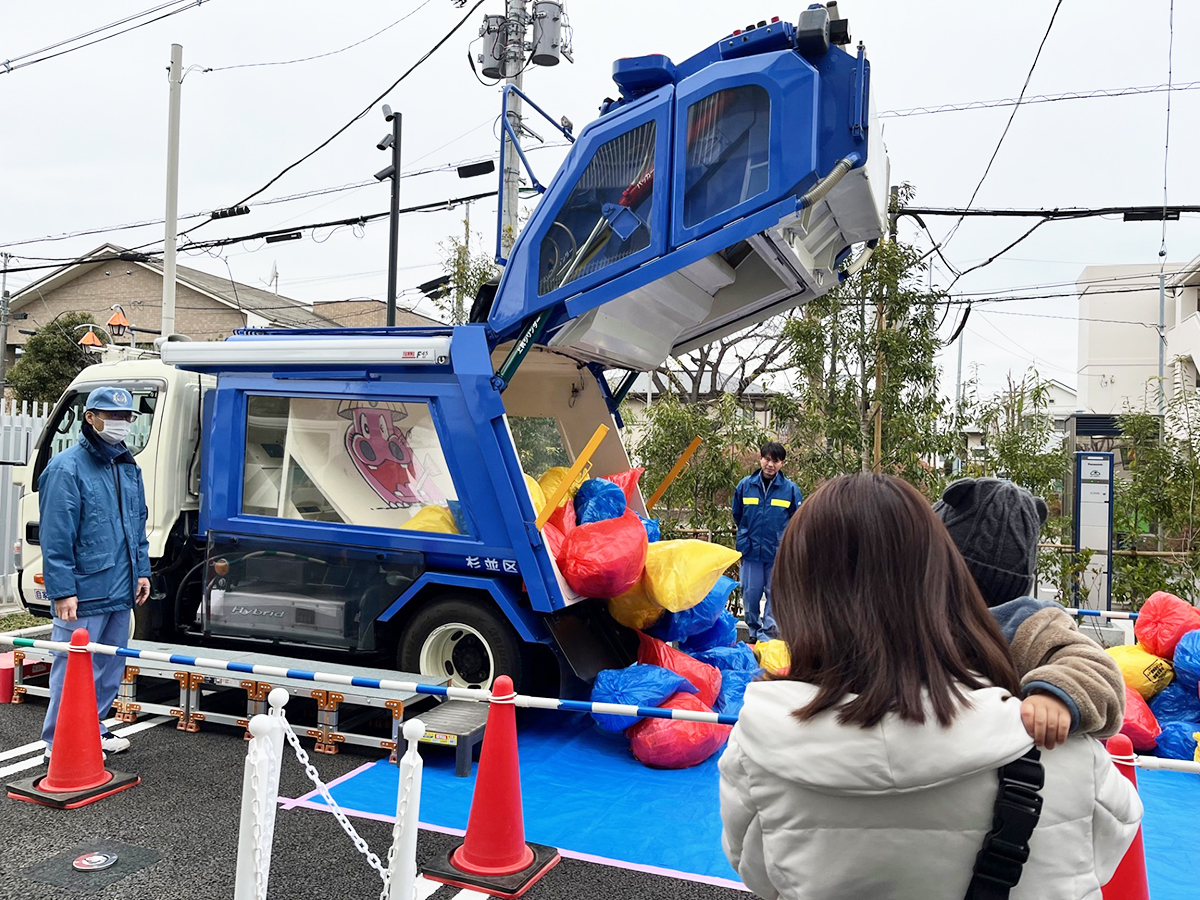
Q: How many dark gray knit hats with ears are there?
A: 1